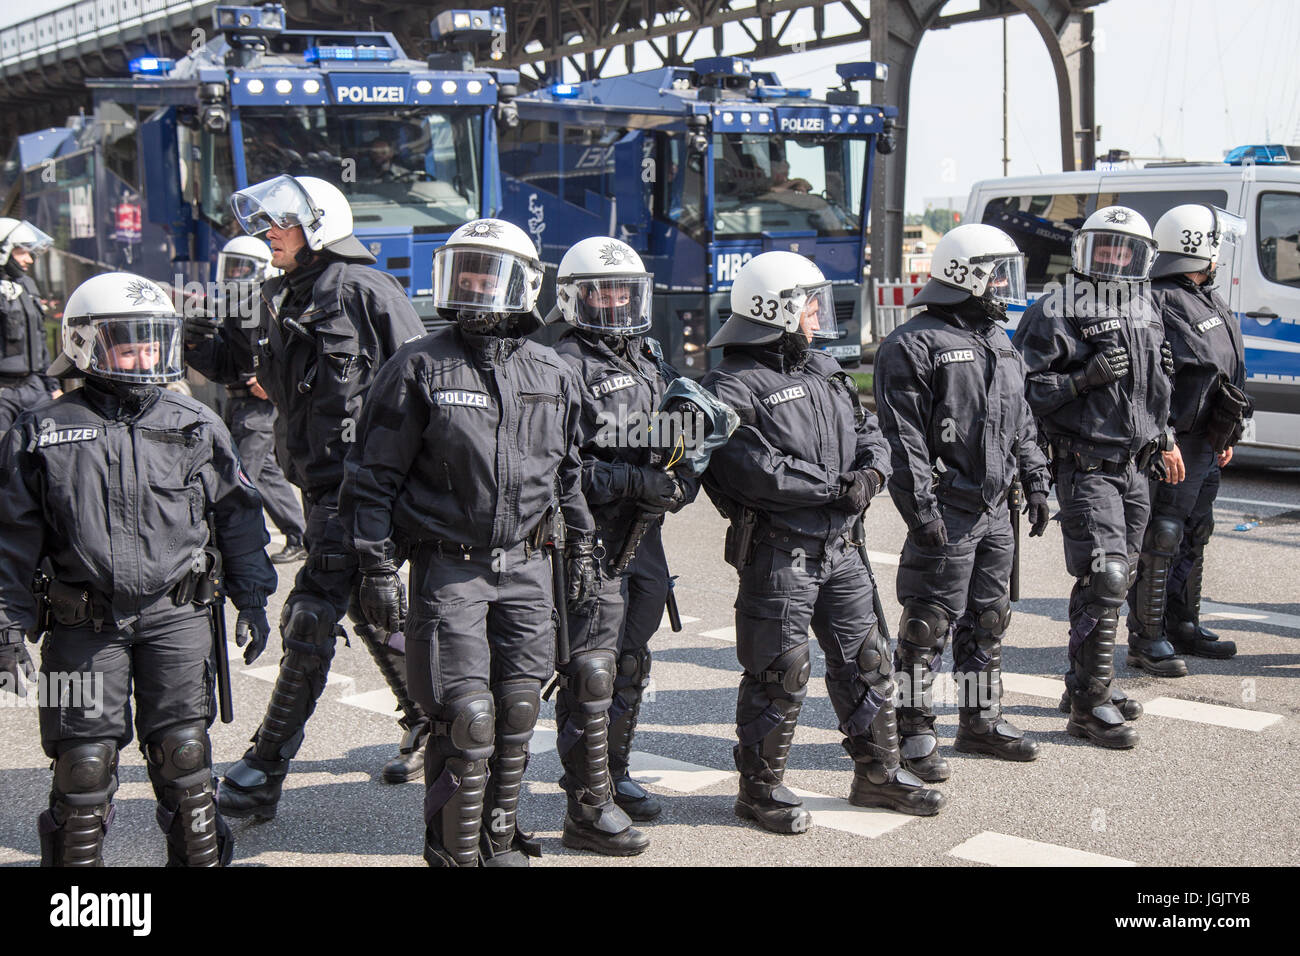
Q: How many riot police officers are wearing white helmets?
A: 10